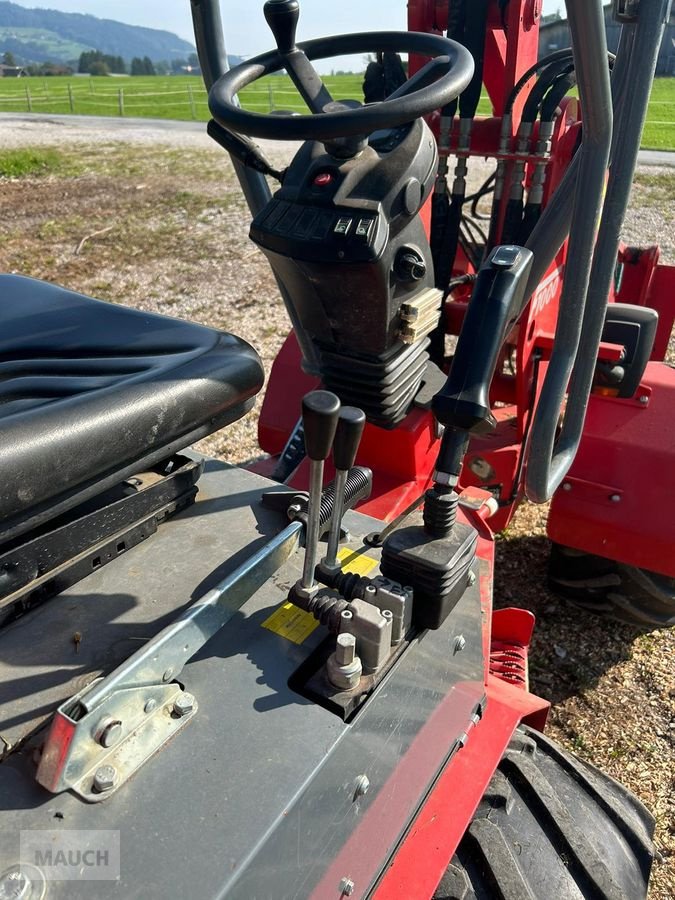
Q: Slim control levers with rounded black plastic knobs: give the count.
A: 2